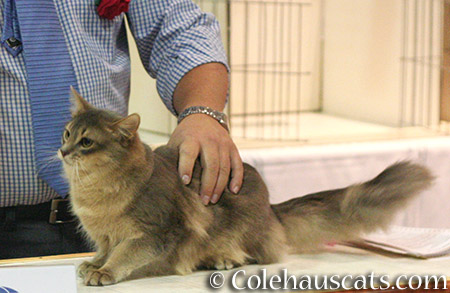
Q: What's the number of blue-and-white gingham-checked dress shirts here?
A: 1